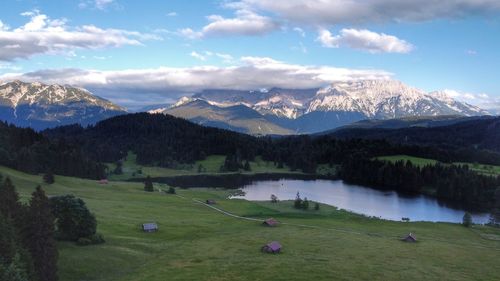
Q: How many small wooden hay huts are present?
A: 6